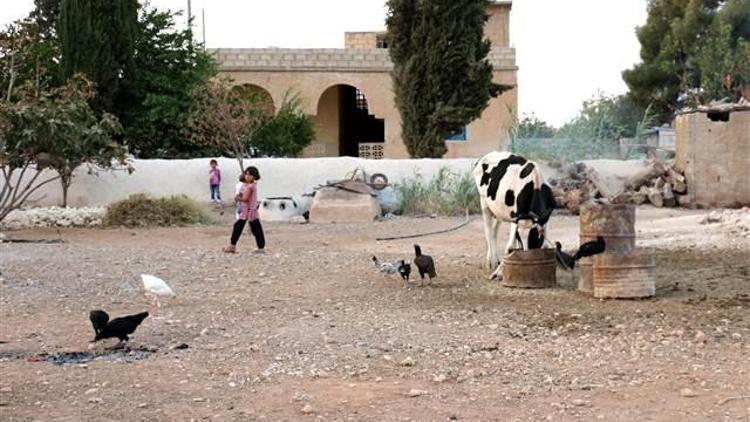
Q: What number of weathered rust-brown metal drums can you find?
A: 3